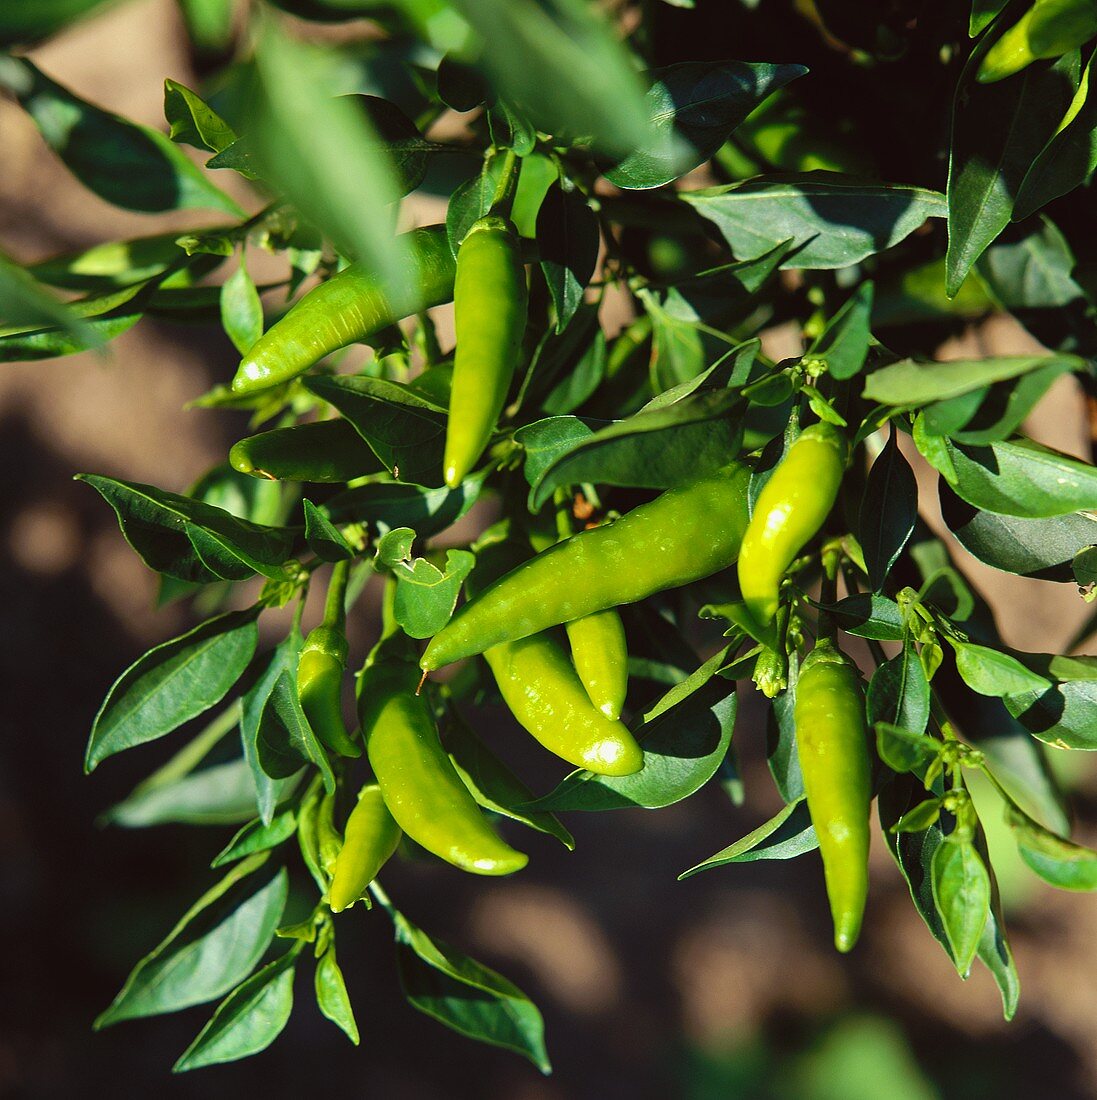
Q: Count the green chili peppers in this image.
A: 12